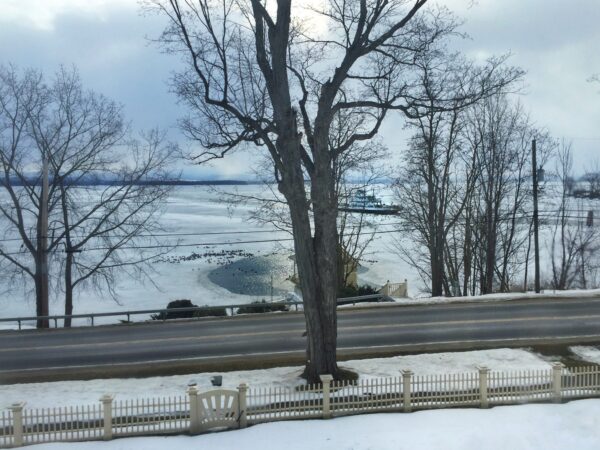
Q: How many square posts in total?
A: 8